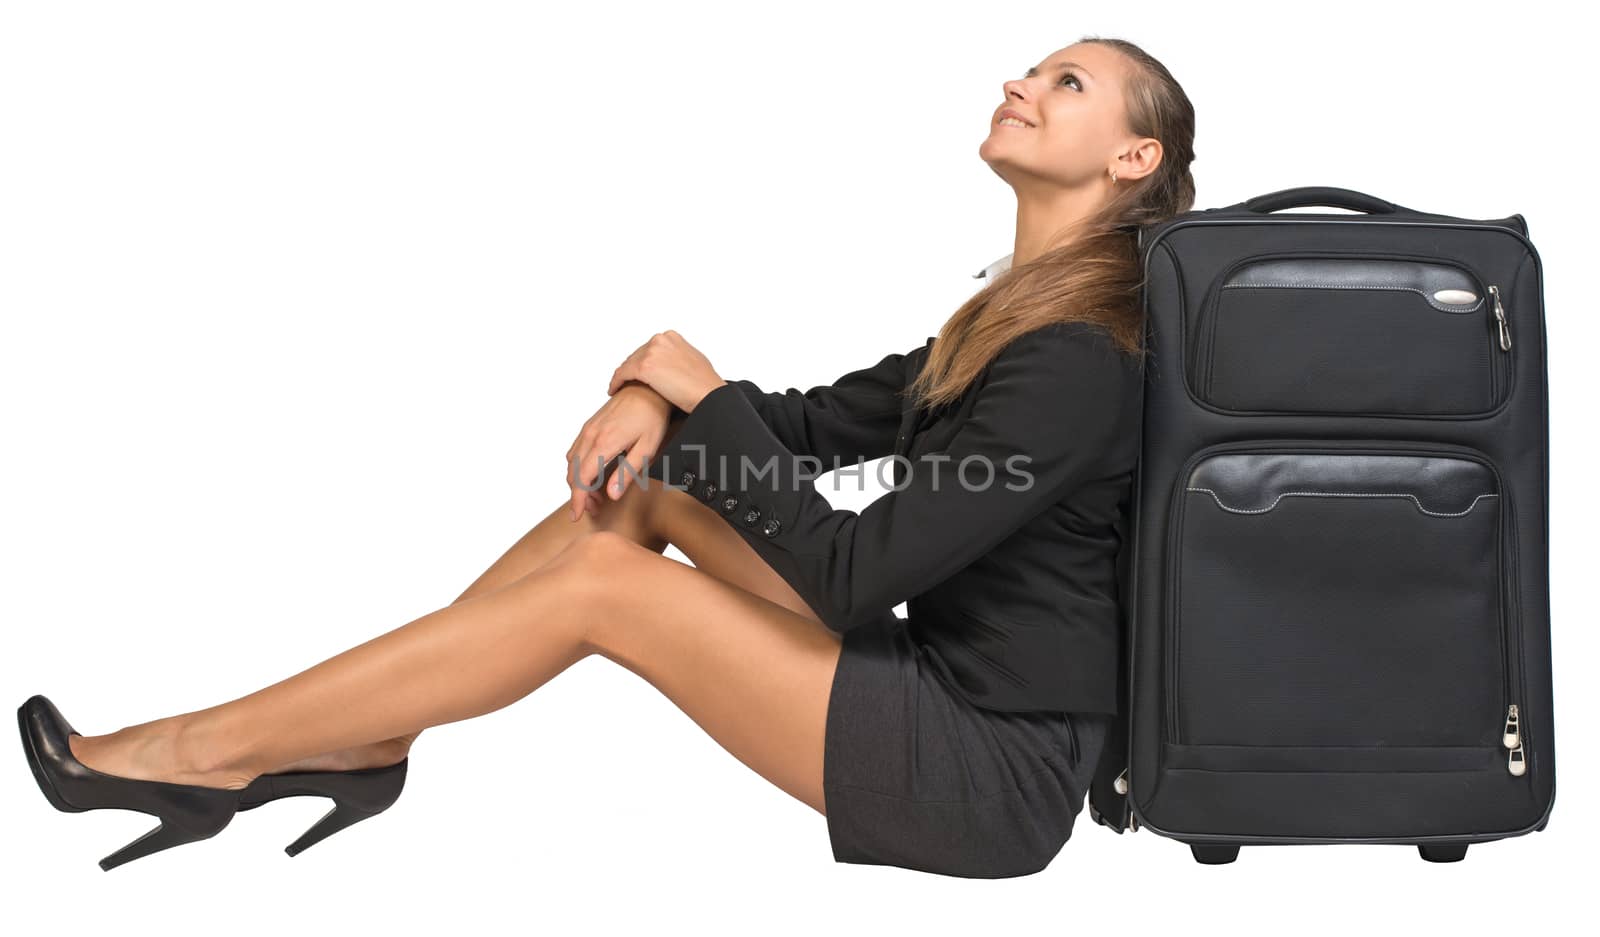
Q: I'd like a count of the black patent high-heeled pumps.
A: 2